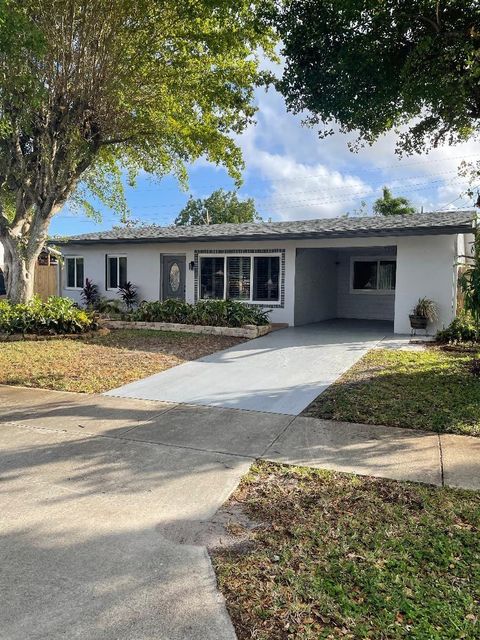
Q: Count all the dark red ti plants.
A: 2